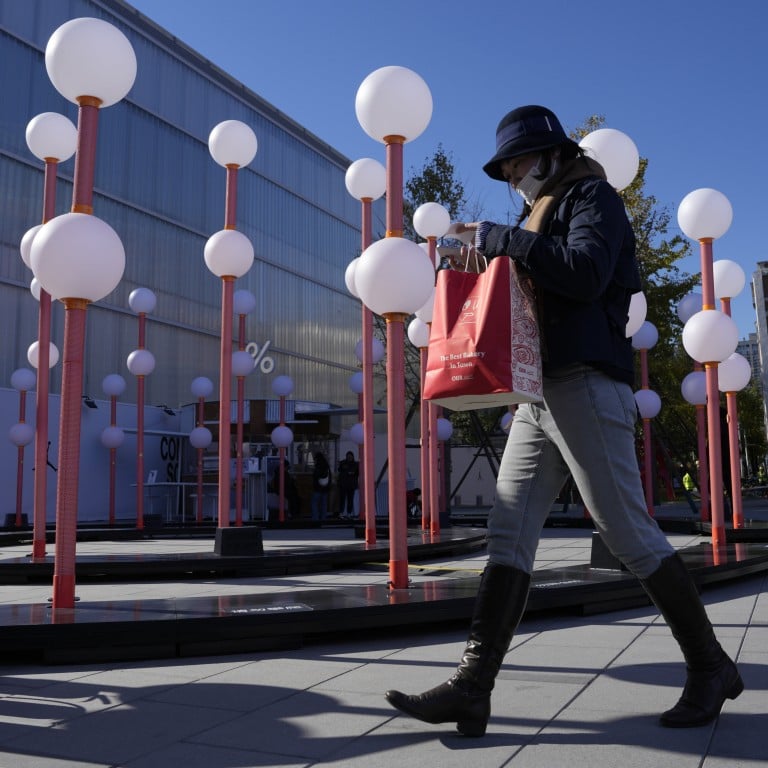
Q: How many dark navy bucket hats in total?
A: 1